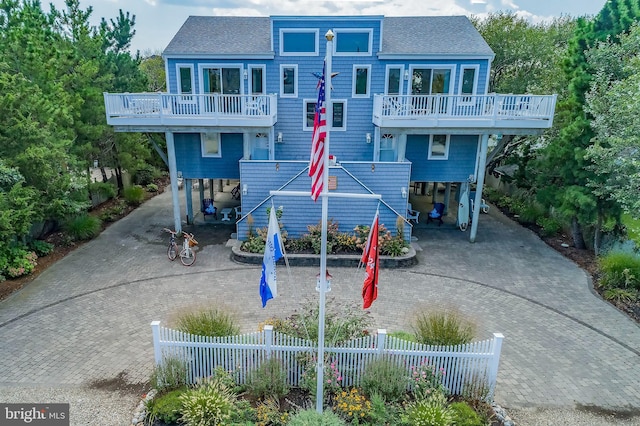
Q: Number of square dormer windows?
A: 2